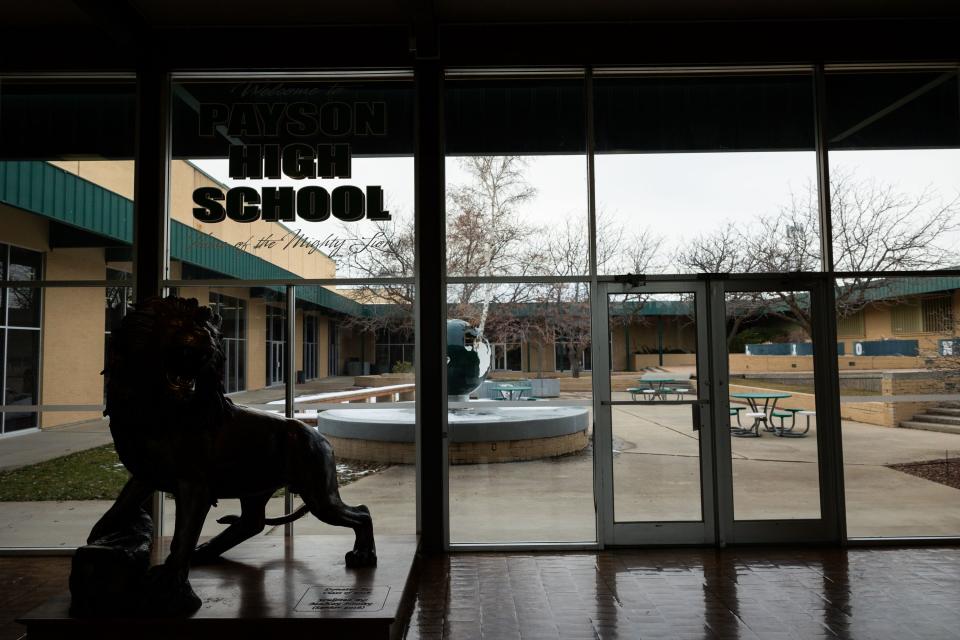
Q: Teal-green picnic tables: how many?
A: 3